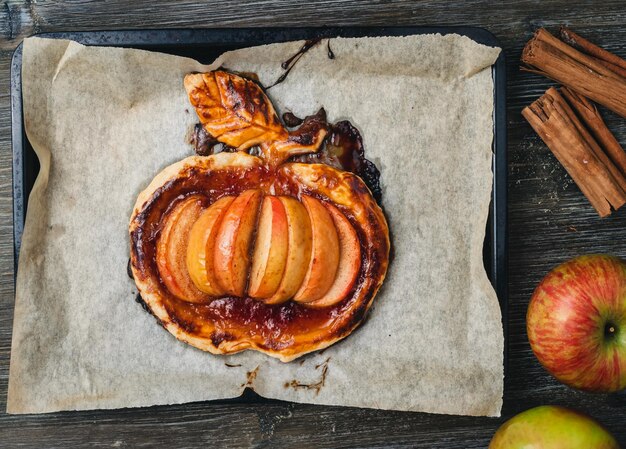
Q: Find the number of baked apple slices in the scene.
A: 7